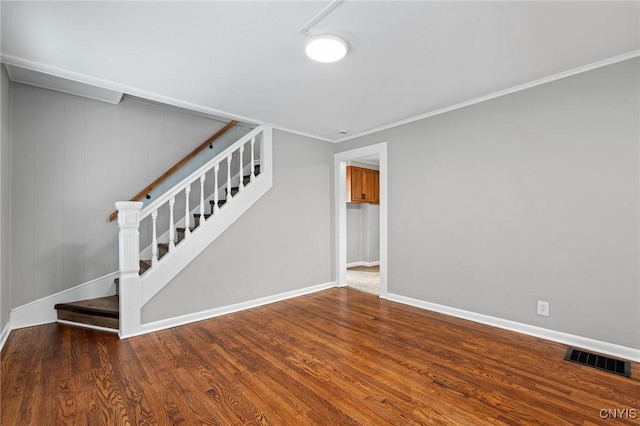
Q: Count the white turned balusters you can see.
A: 8